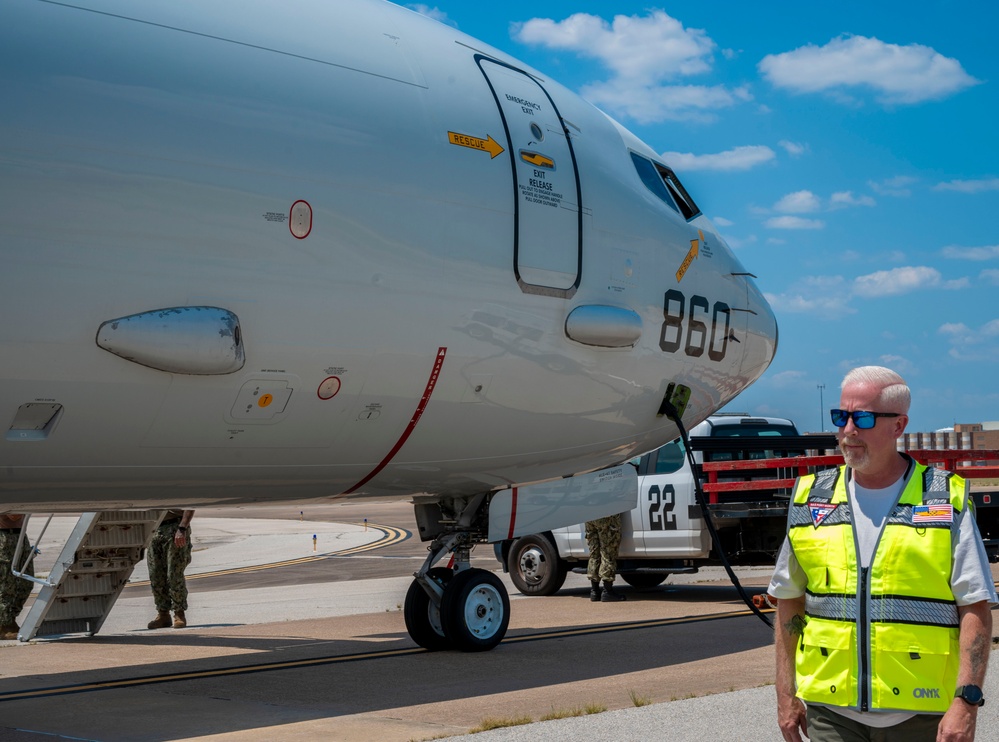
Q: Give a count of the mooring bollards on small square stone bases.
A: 0